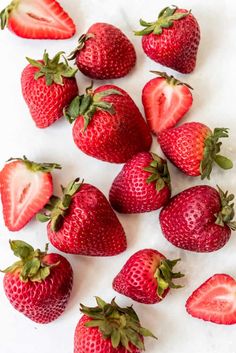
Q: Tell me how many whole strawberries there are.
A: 11